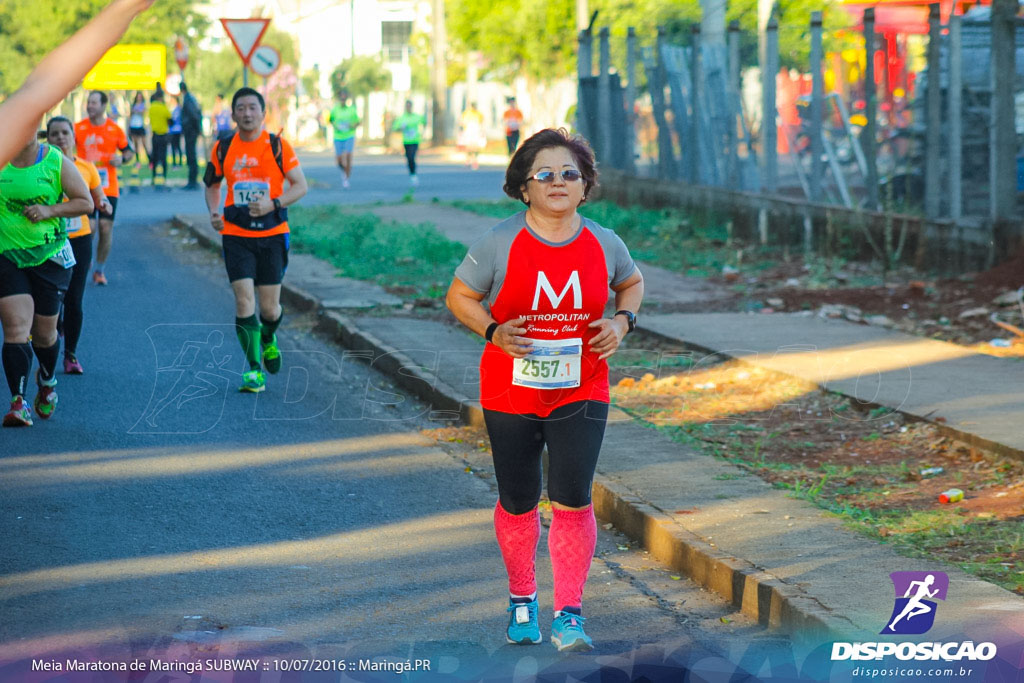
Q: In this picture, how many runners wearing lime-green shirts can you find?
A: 3